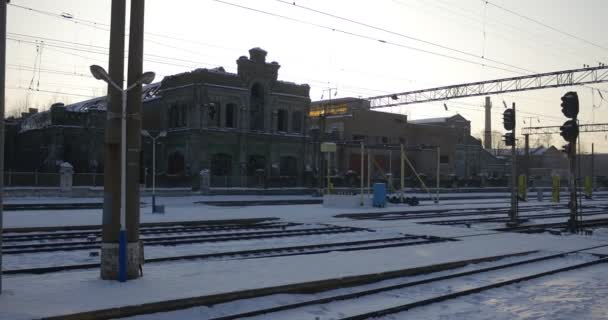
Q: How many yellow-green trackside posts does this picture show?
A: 3